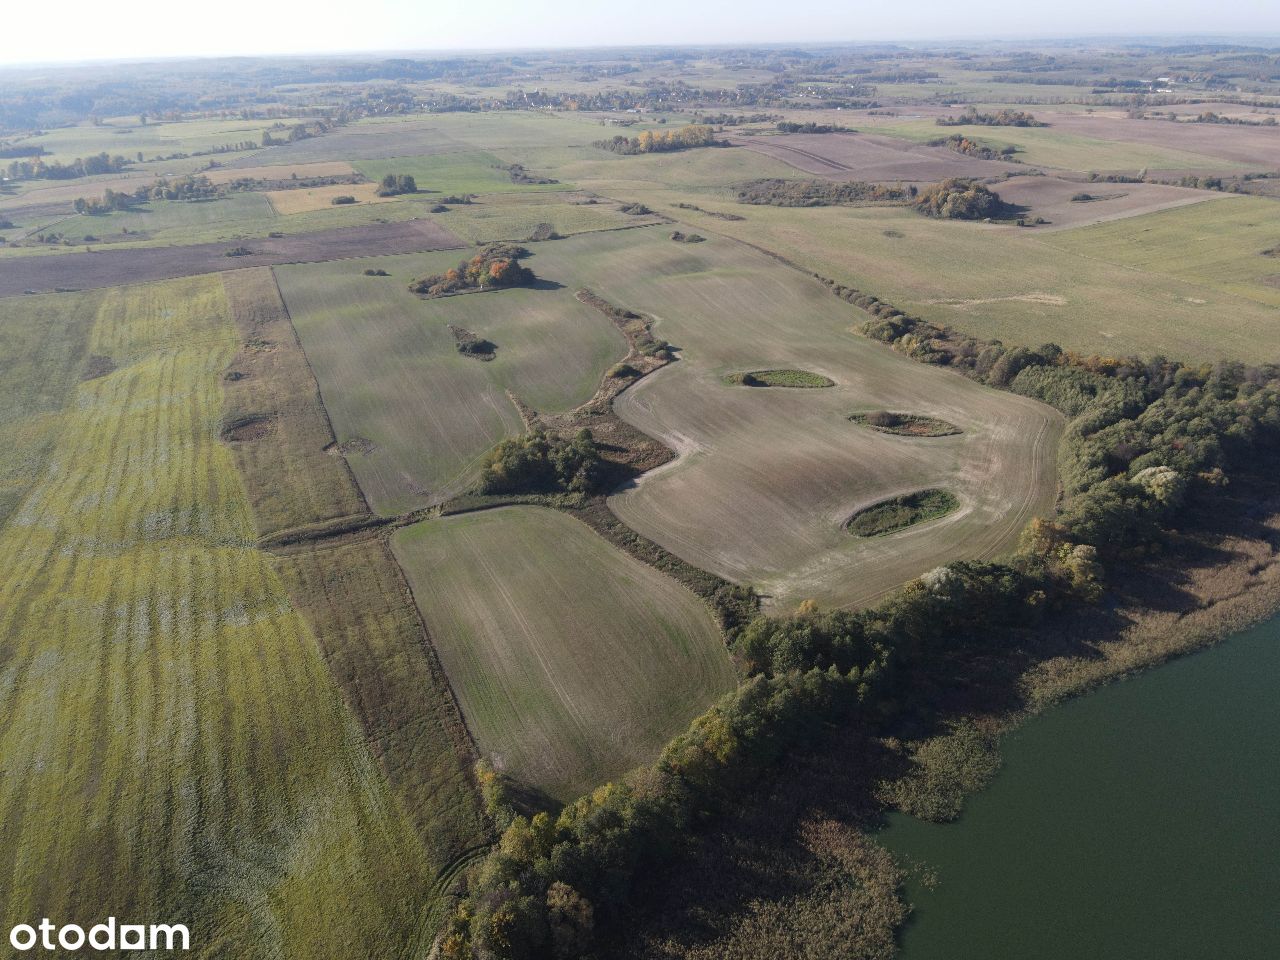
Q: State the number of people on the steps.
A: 0